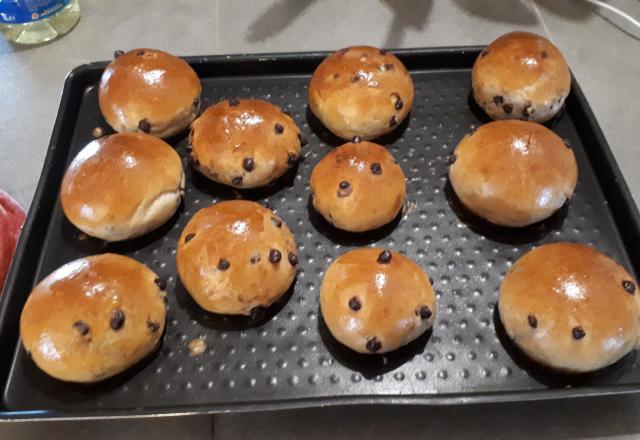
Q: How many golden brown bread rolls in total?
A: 11